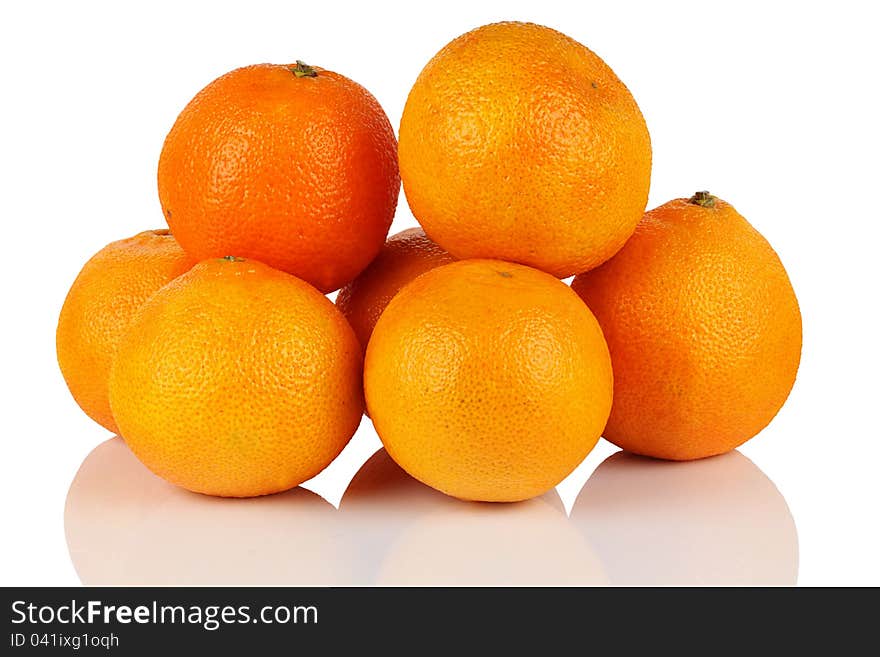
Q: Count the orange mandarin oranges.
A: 7